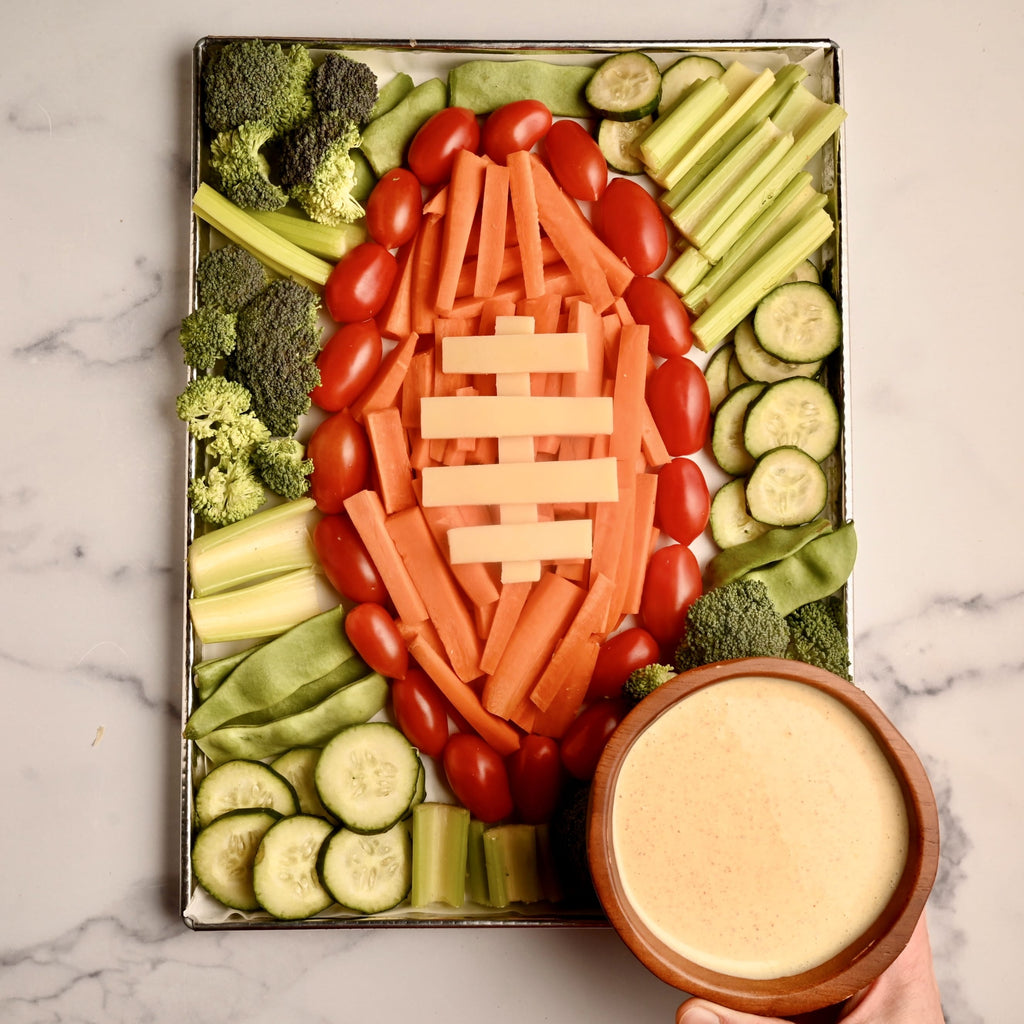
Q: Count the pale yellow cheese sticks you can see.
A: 5